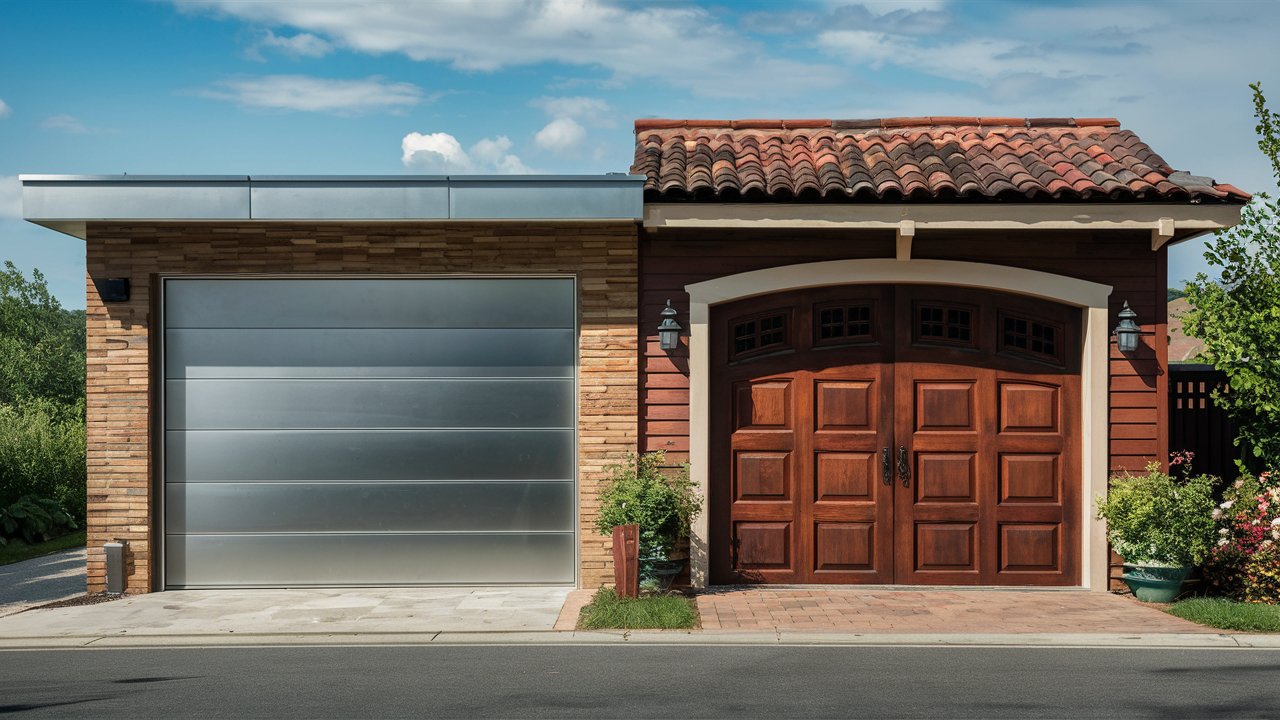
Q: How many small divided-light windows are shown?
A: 4